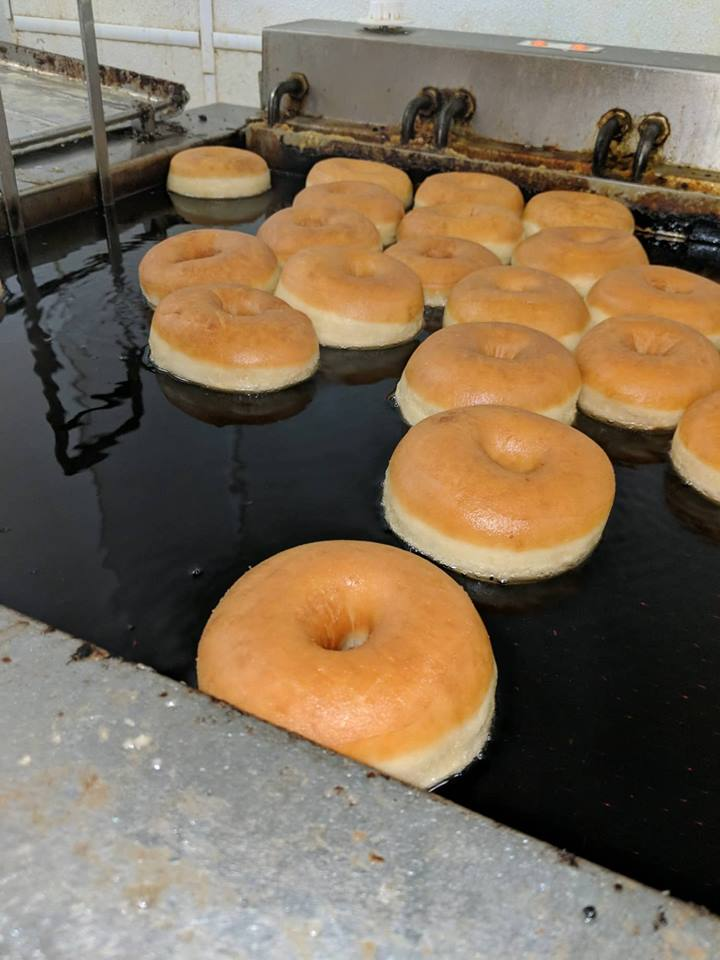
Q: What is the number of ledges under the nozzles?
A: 1